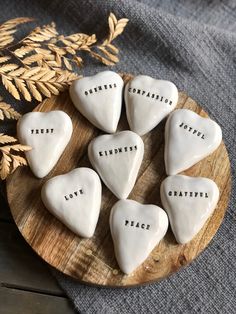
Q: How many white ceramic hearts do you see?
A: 8